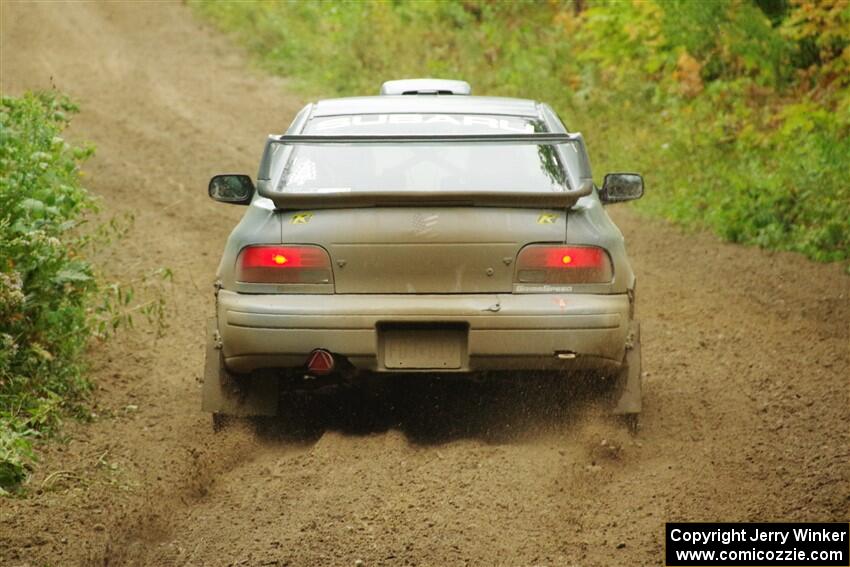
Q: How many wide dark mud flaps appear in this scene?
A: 2